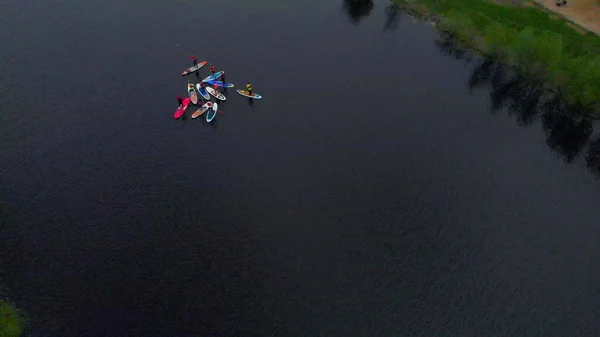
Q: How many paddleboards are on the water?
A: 10